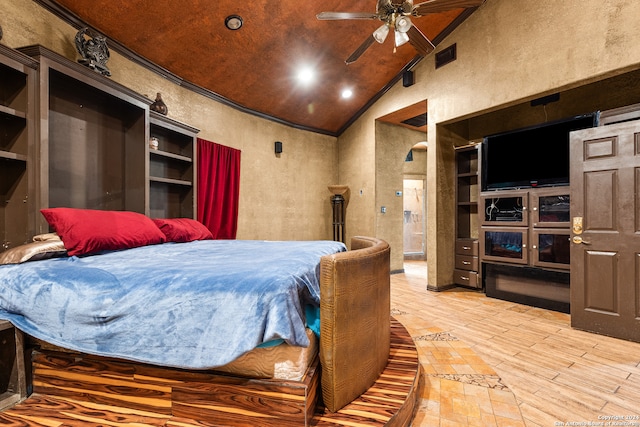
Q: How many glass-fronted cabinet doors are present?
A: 4